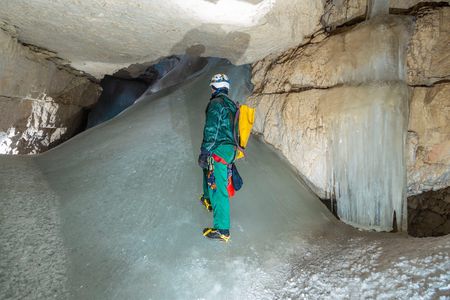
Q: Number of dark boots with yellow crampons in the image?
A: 2